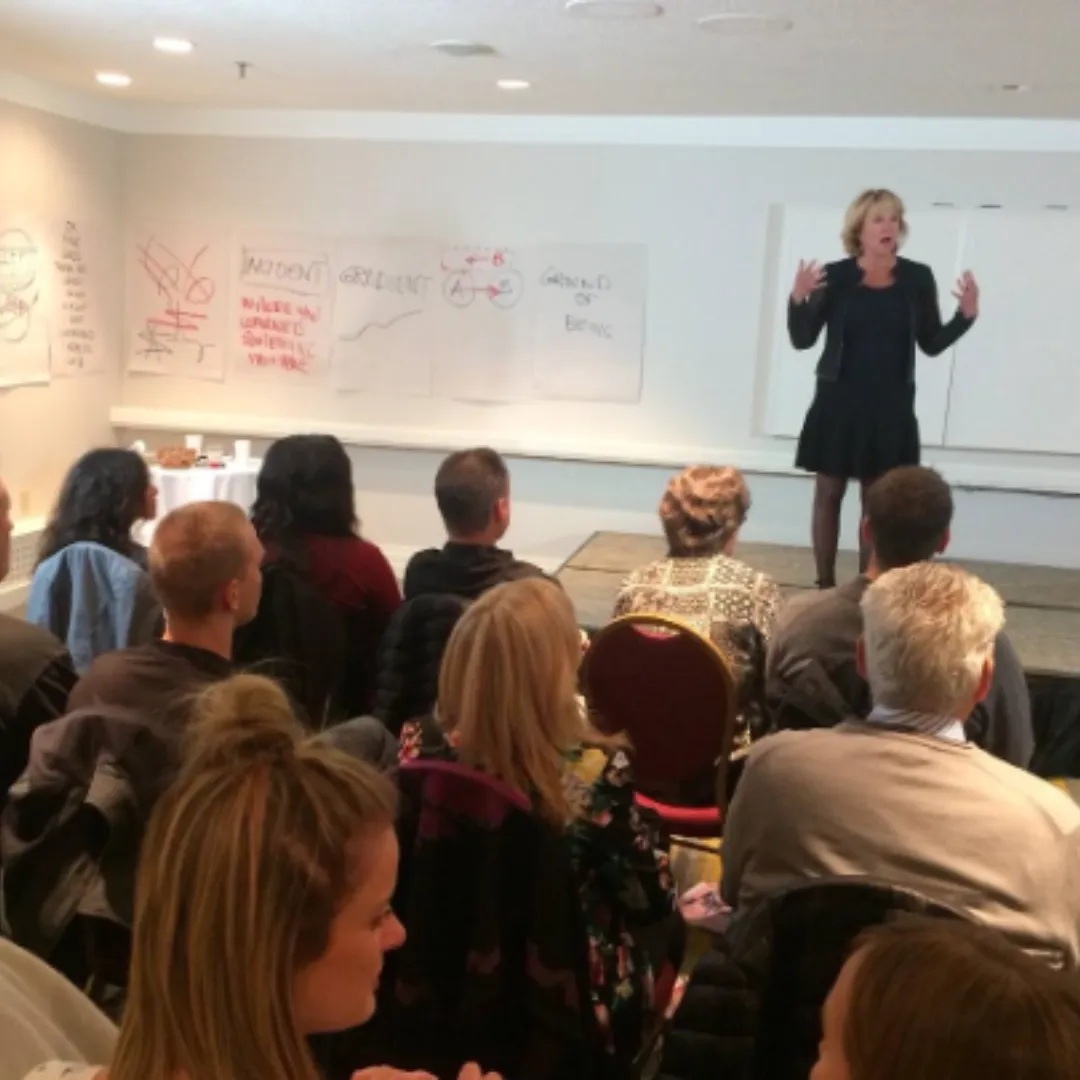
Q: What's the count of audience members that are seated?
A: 11